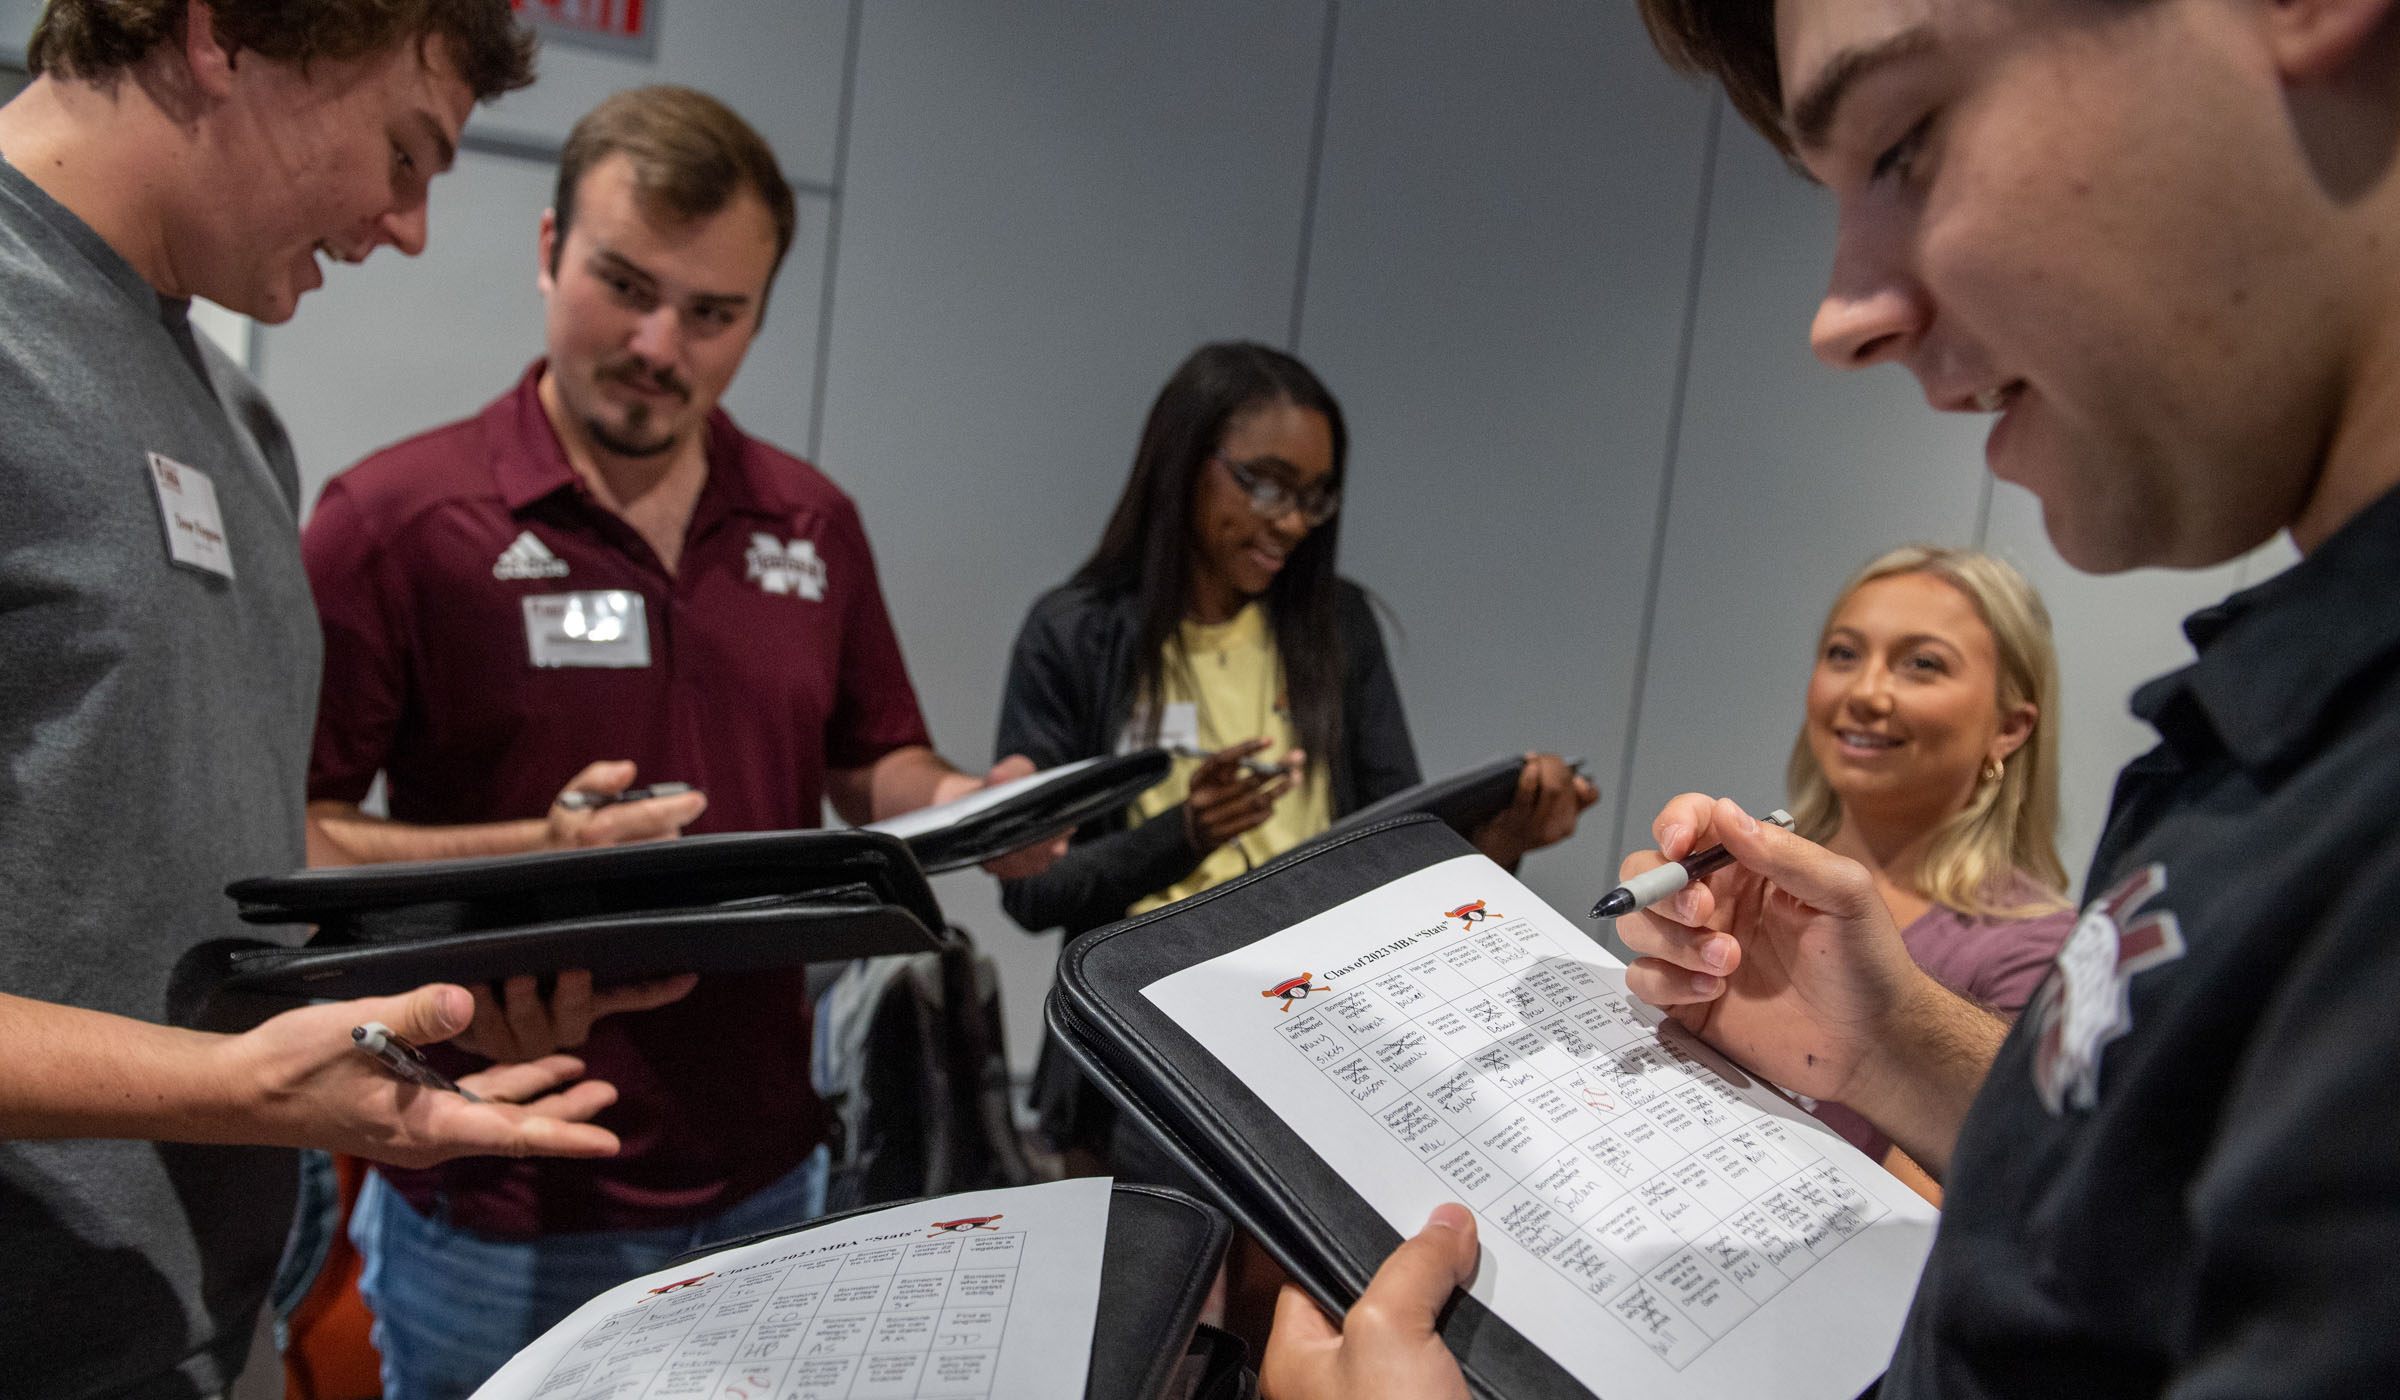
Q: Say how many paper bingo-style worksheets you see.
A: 2